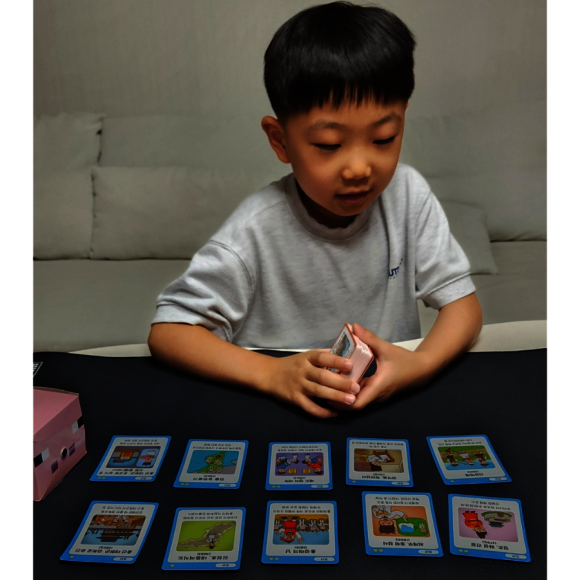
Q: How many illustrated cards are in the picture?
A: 10